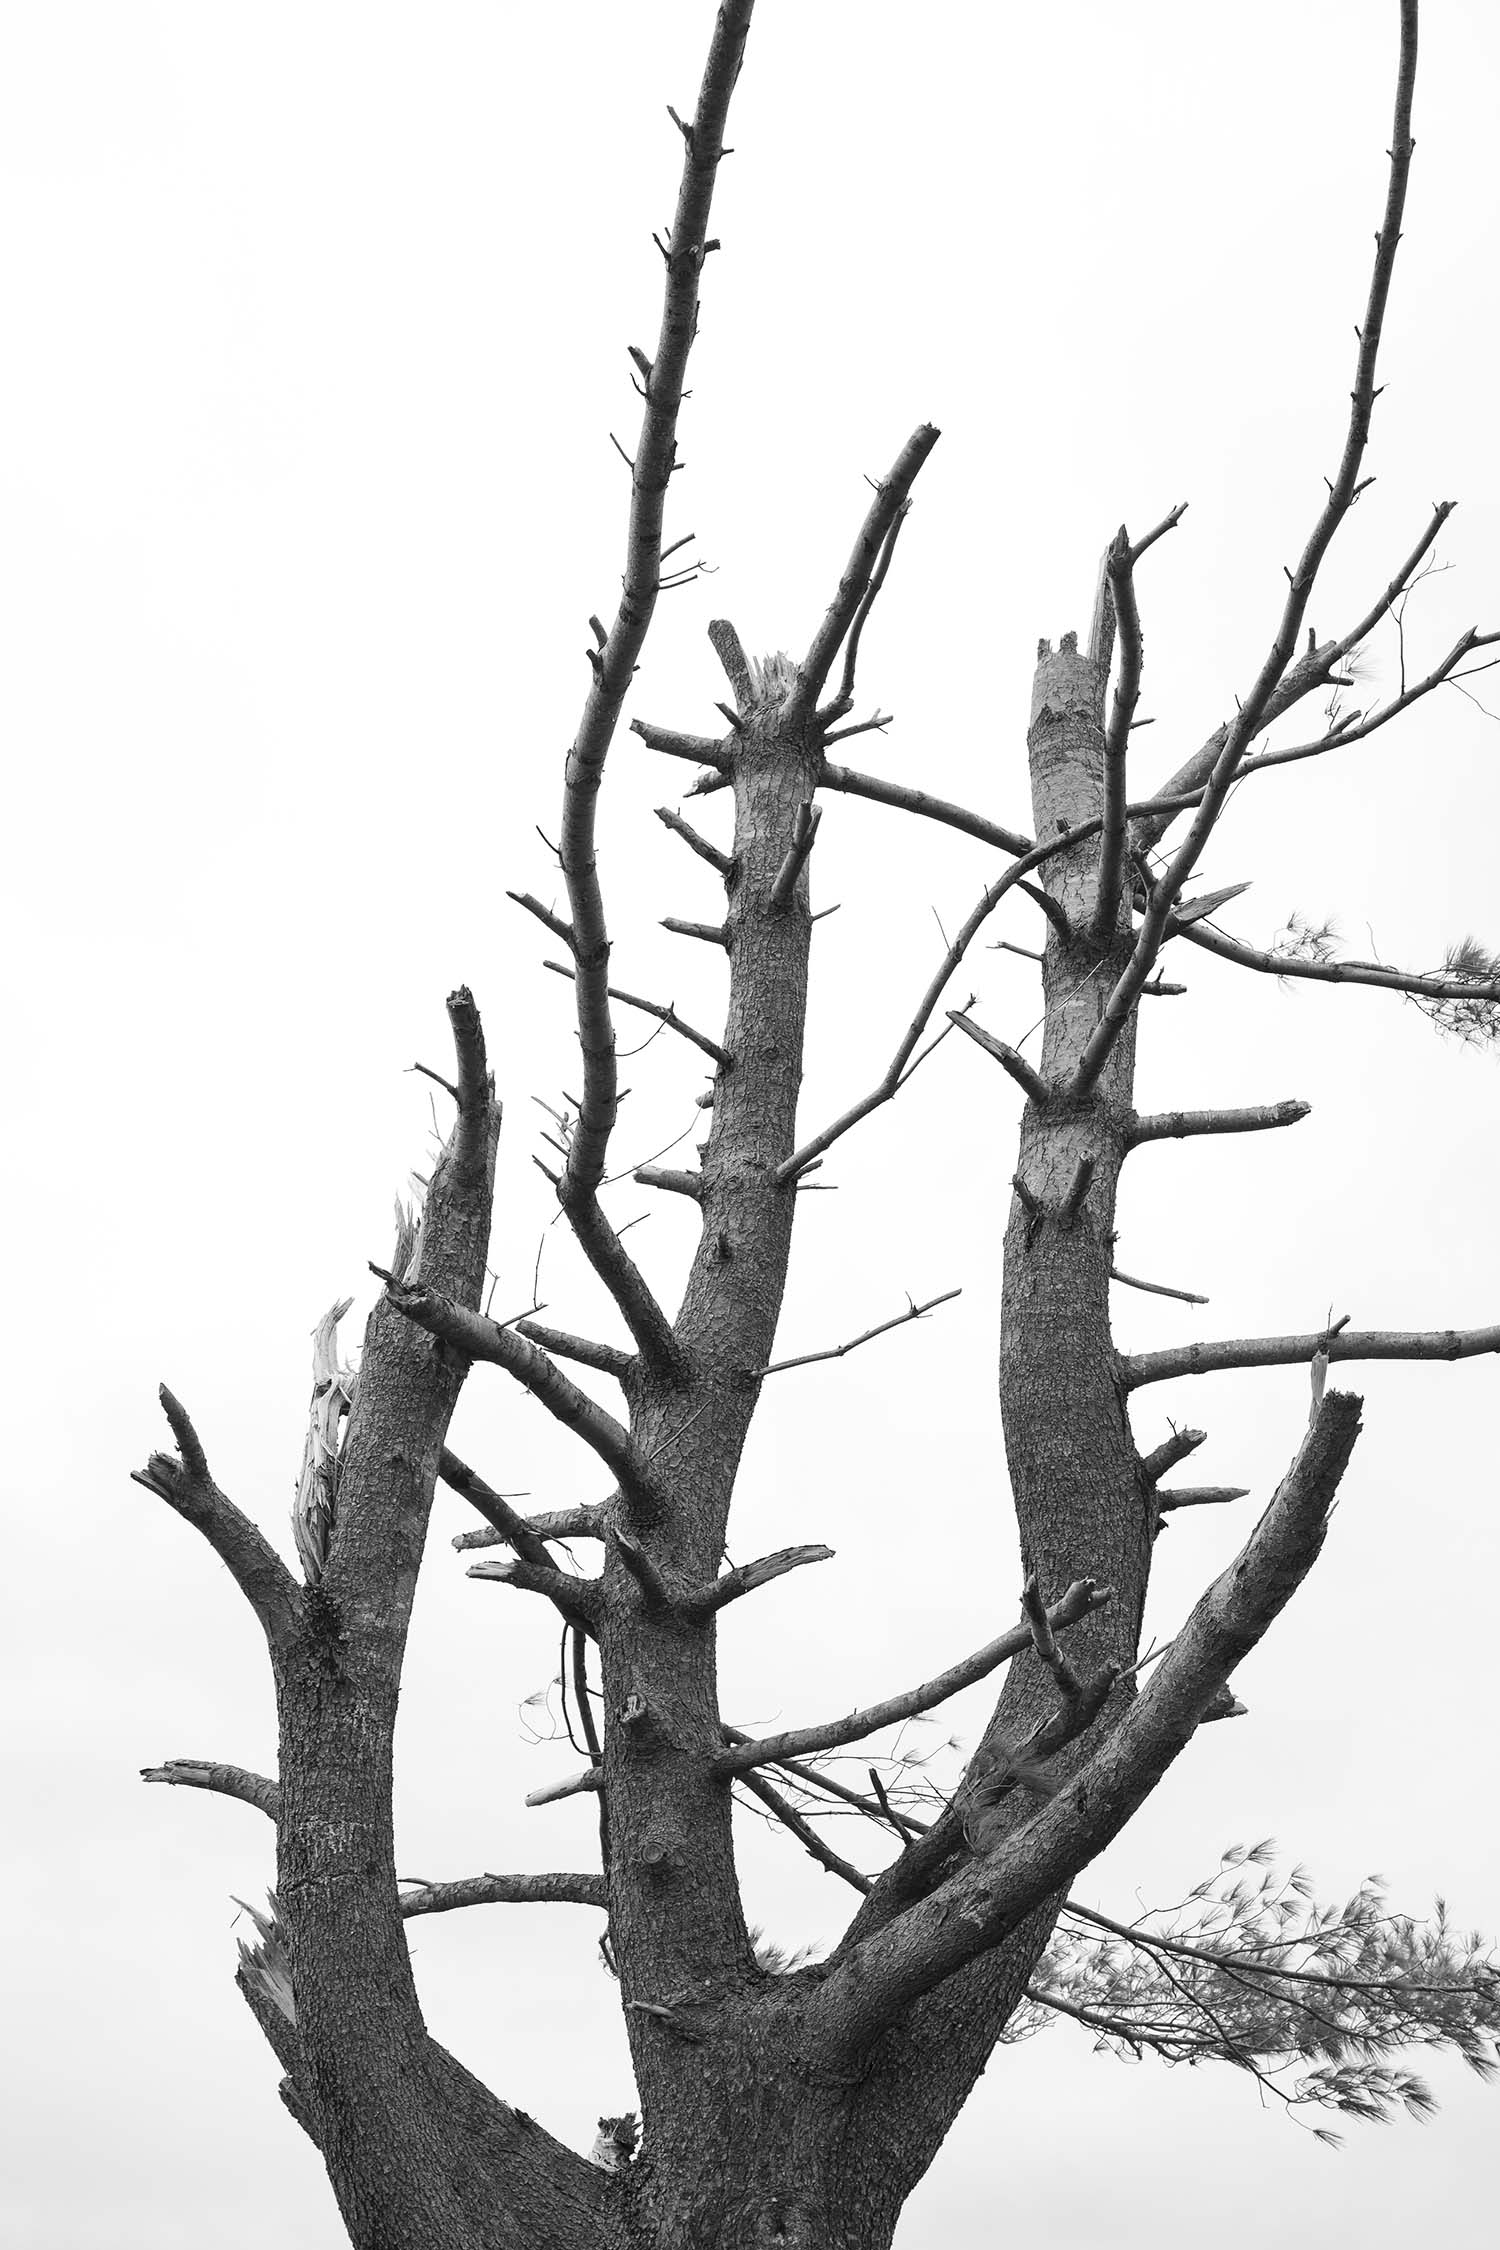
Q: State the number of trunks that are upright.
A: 3